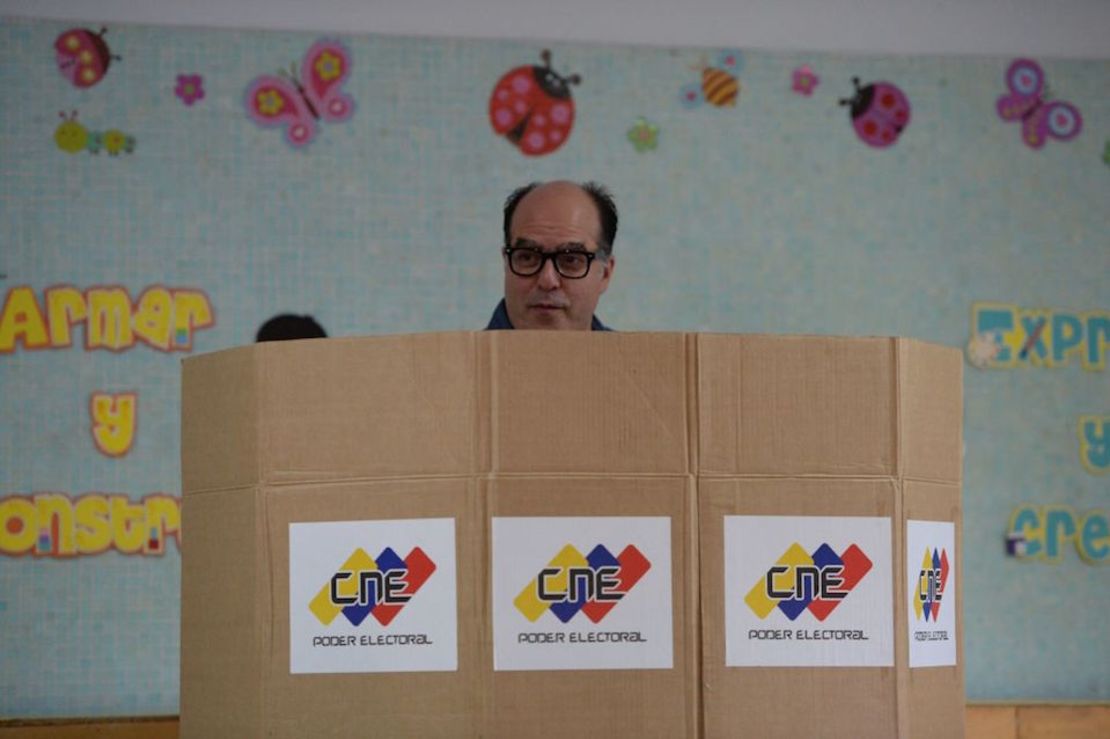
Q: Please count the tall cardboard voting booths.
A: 1